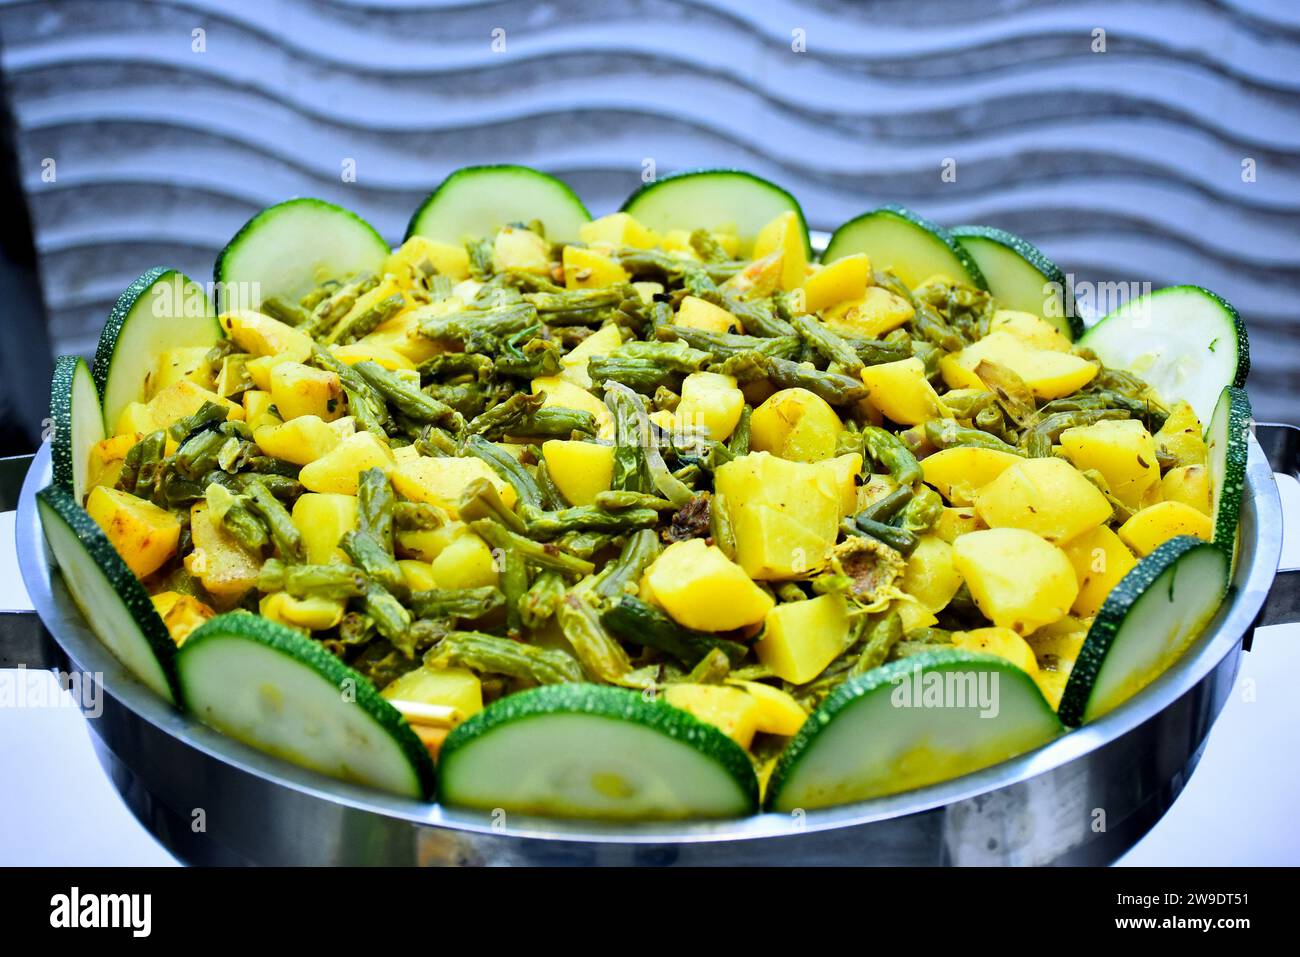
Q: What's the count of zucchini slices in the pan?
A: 14